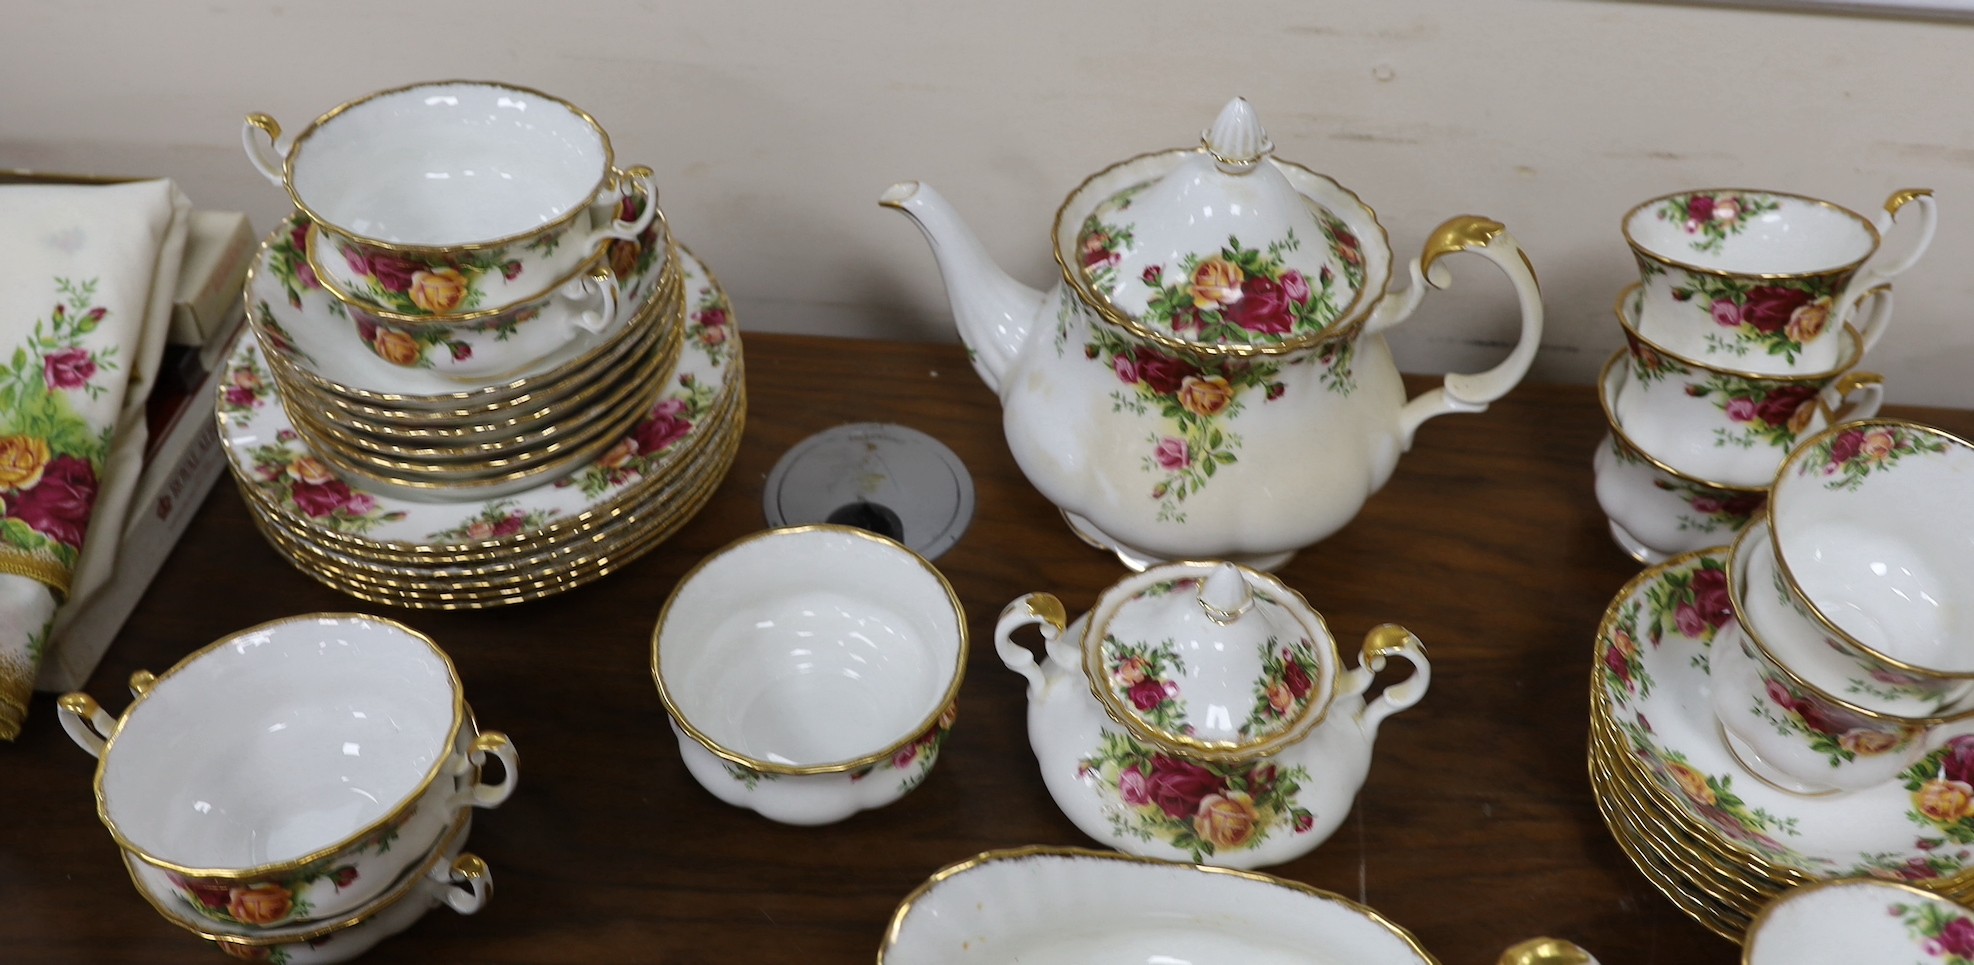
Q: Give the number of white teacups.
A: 6